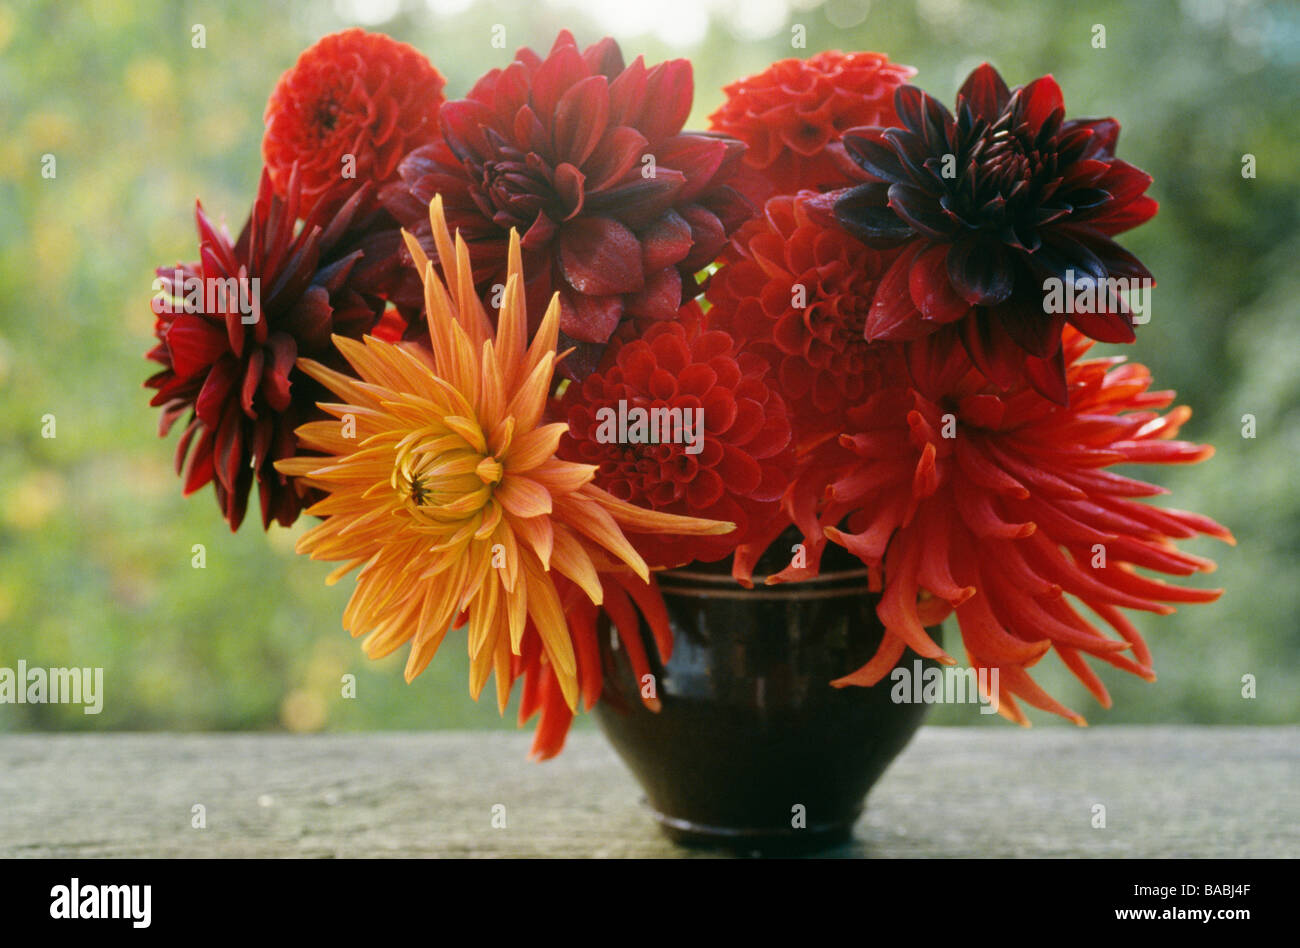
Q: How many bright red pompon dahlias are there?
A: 4